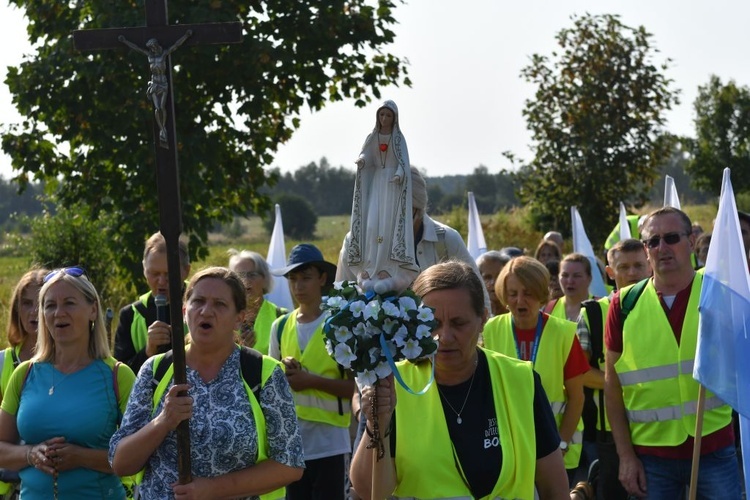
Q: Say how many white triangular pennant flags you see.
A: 6